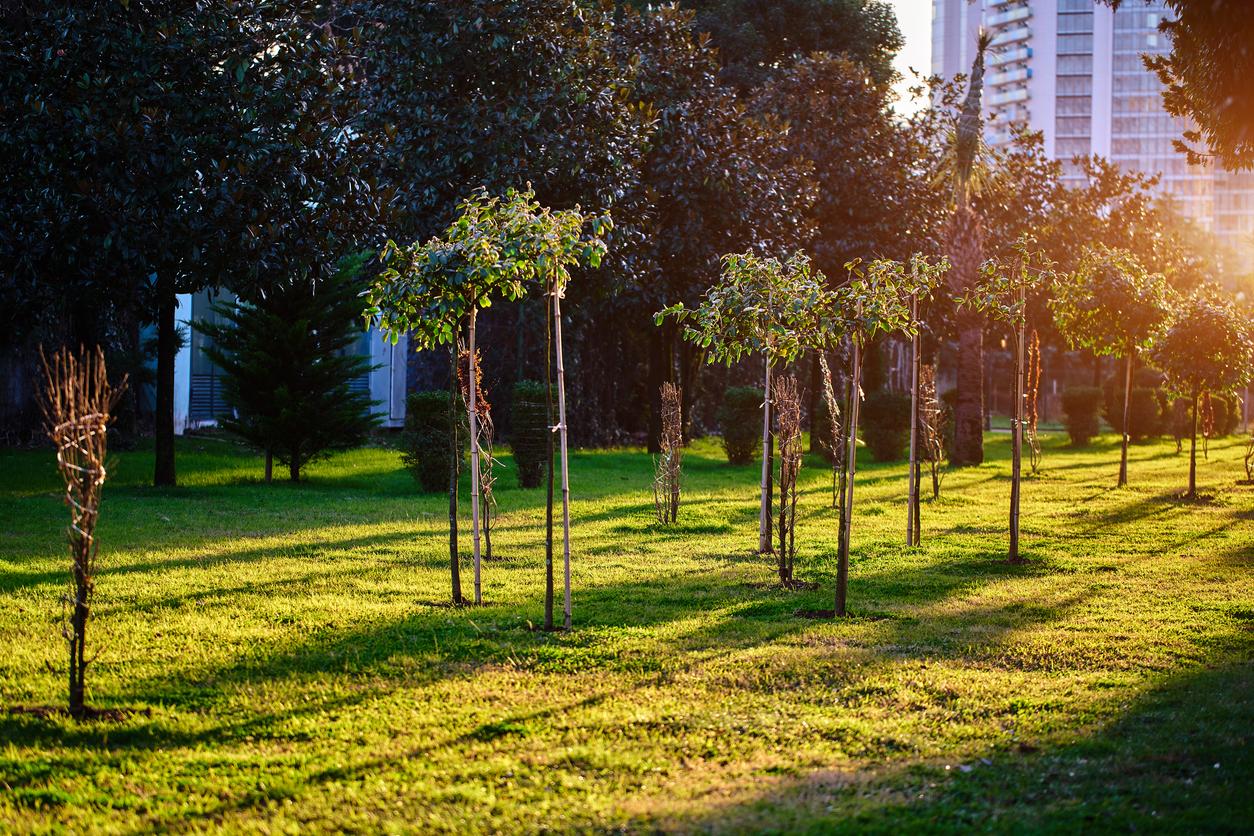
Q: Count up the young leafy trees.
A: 8